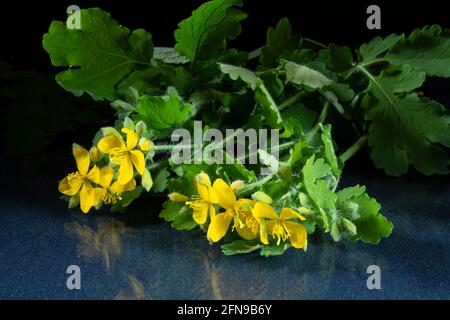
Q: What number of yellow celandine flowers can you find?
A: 6